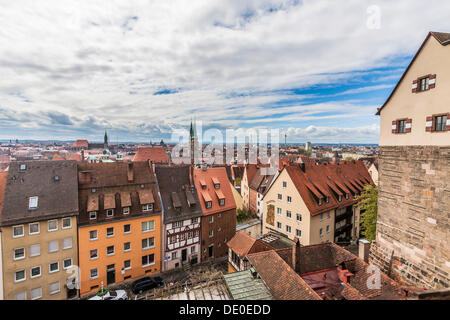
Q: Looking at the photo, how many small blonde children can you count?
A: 0